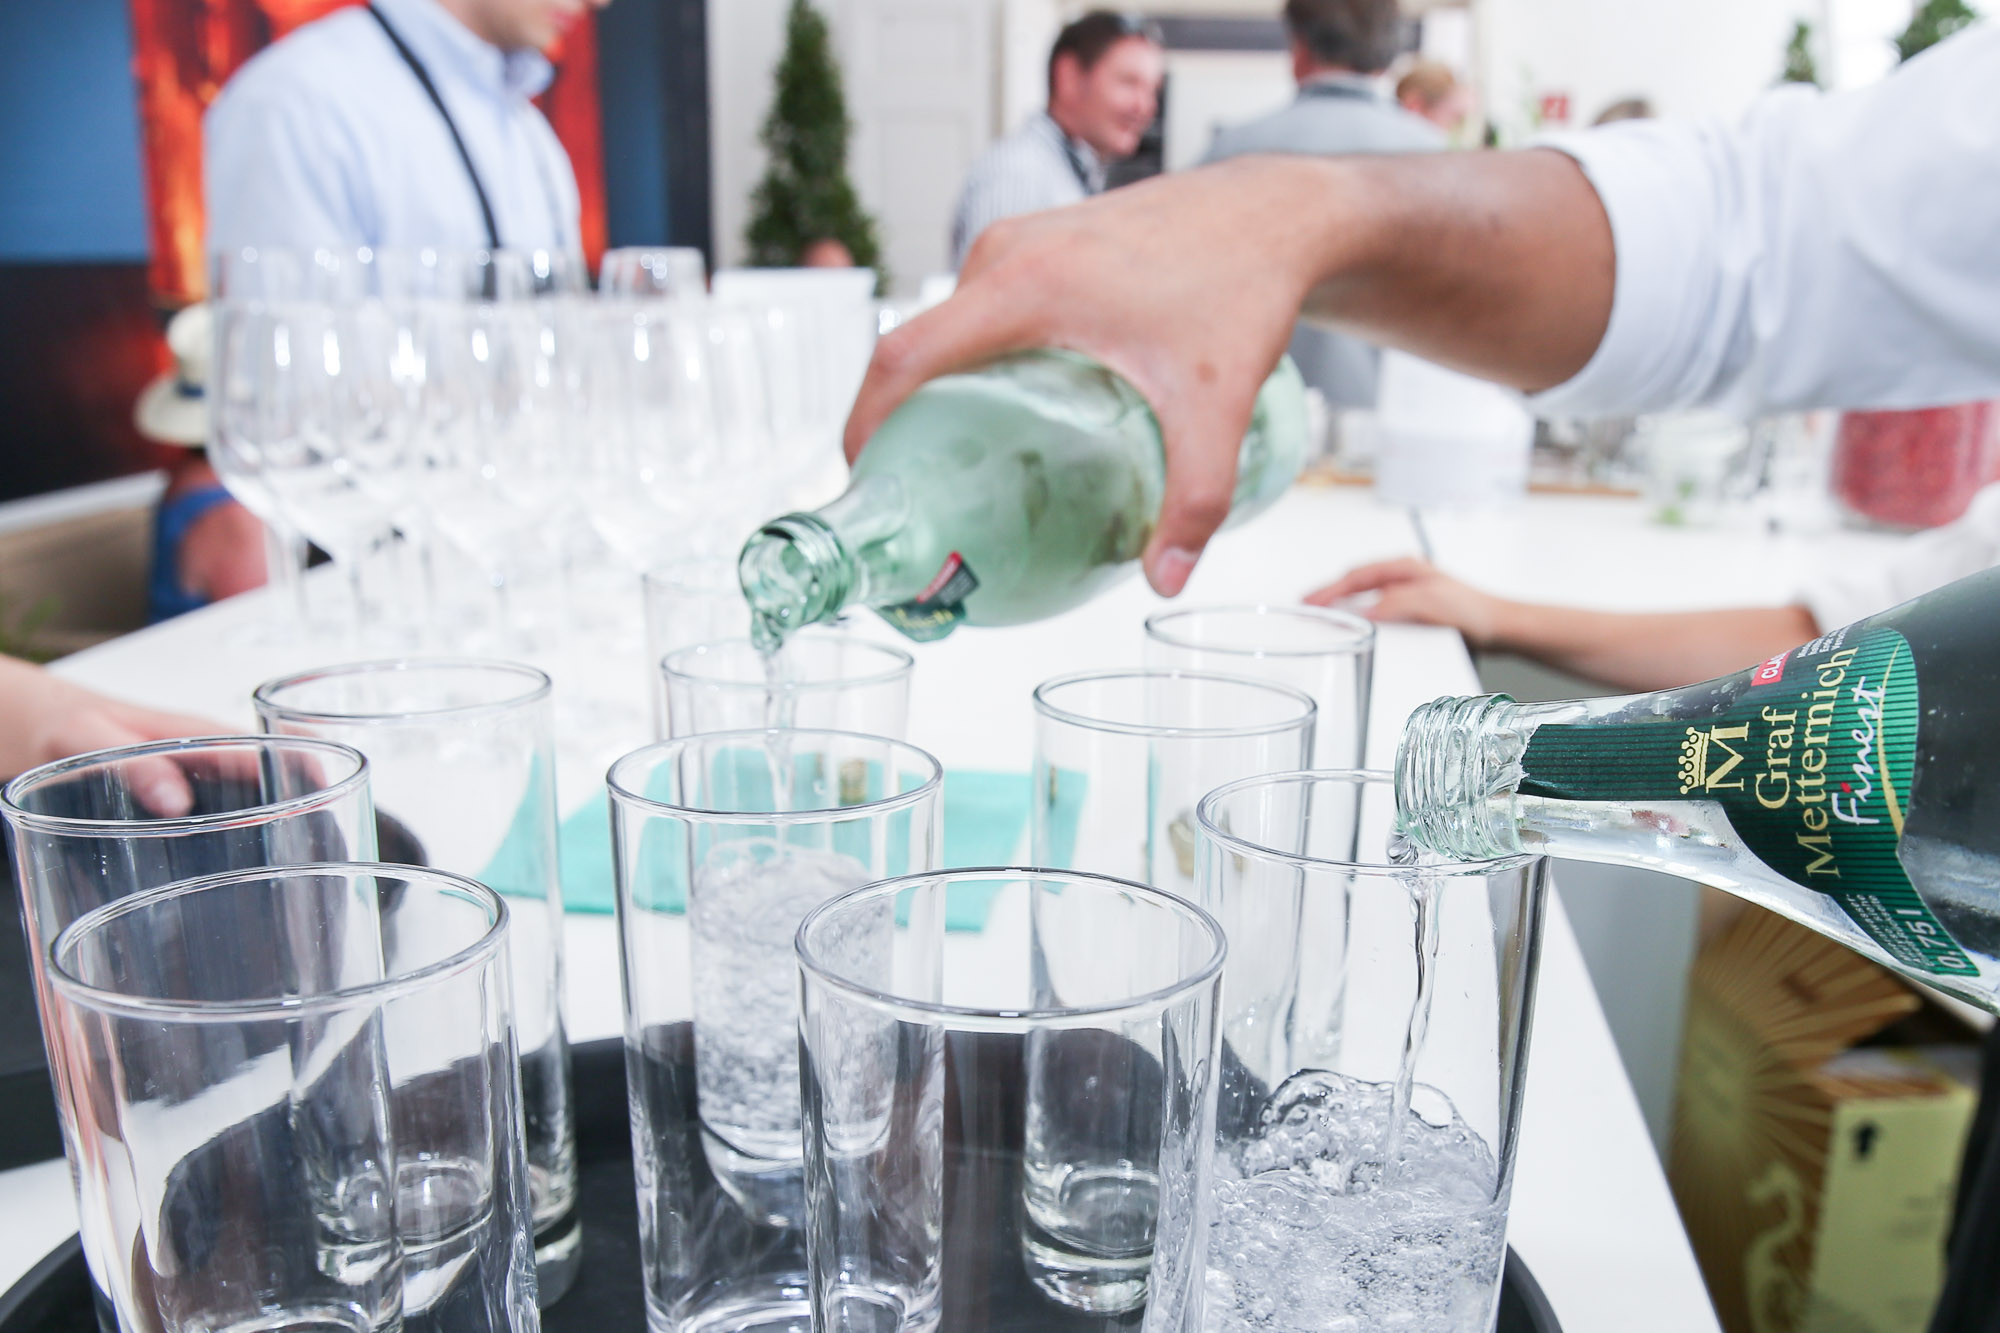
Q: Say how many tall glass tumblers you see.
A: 10